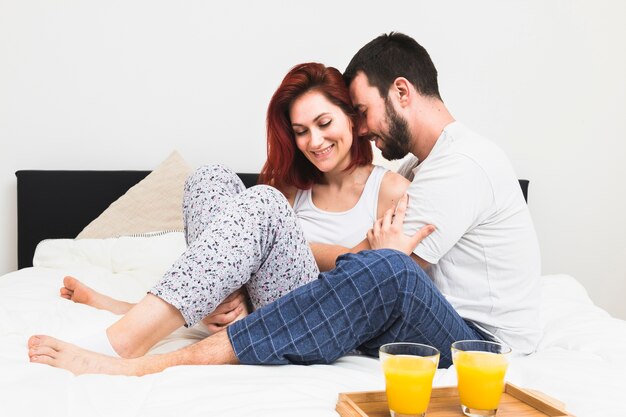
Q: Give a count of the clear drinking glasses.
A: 2